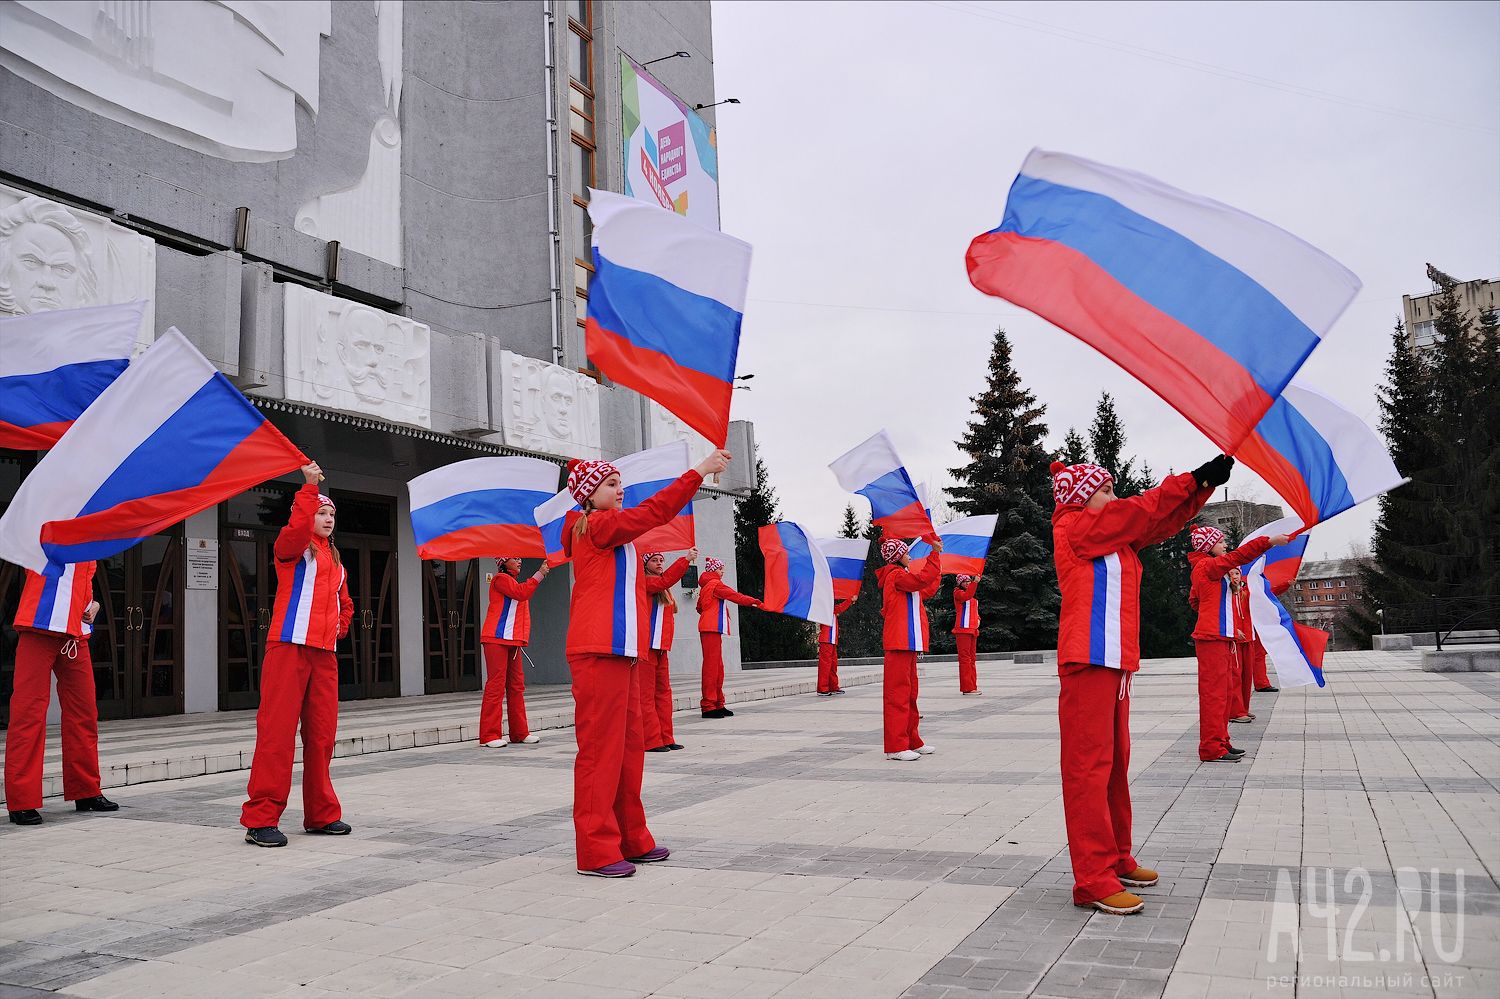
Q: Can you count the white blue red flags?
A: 14